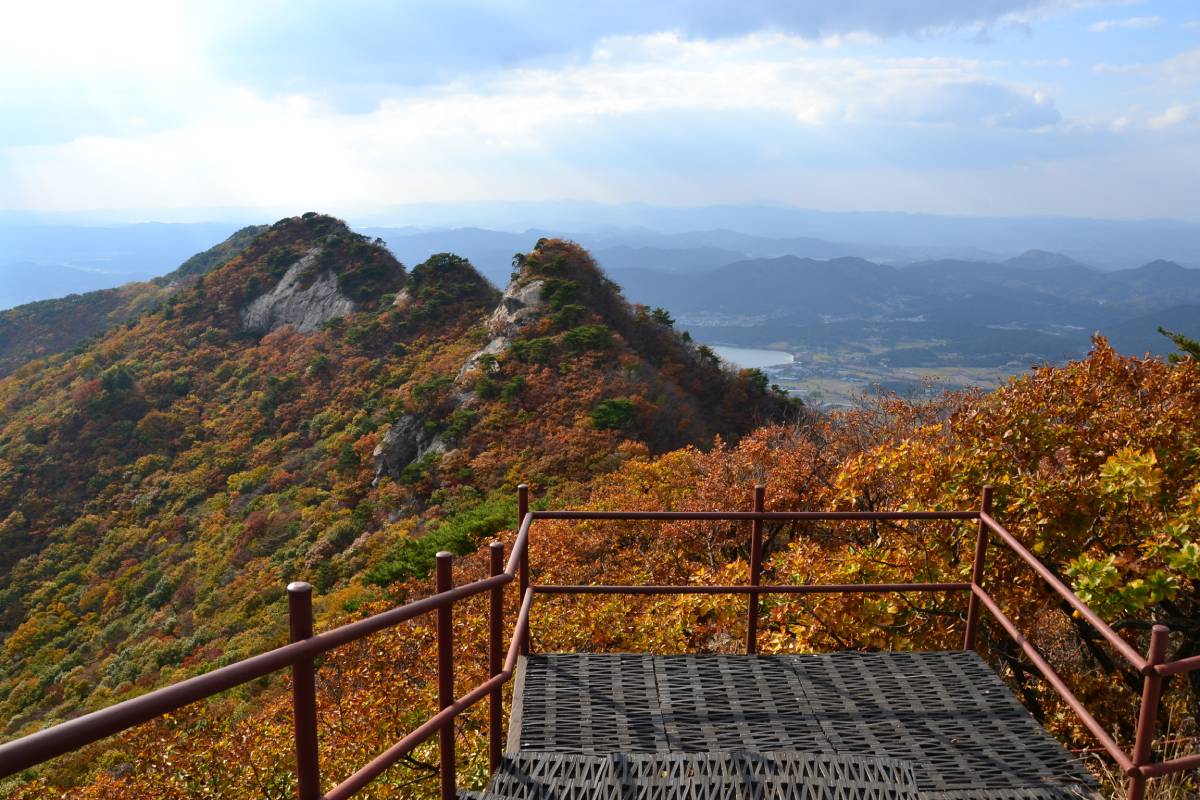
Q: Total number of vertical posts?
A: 7